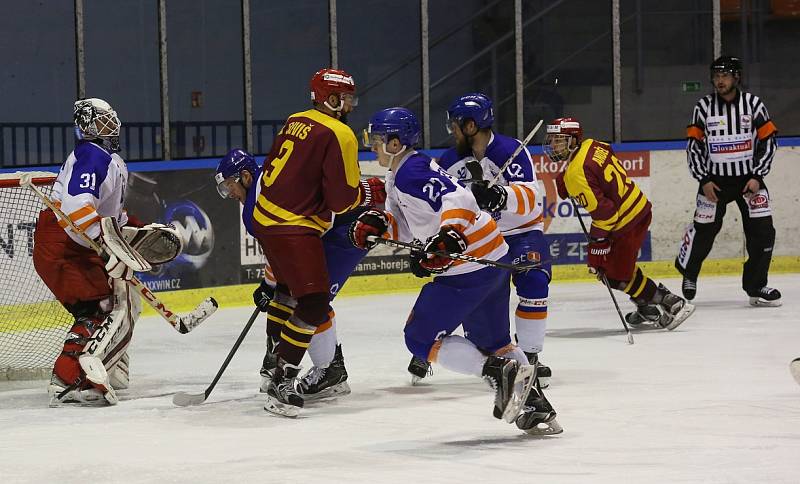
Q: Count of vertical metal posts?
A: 8